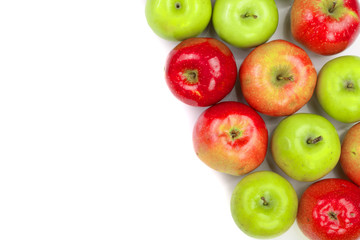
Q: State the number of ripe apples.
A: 6